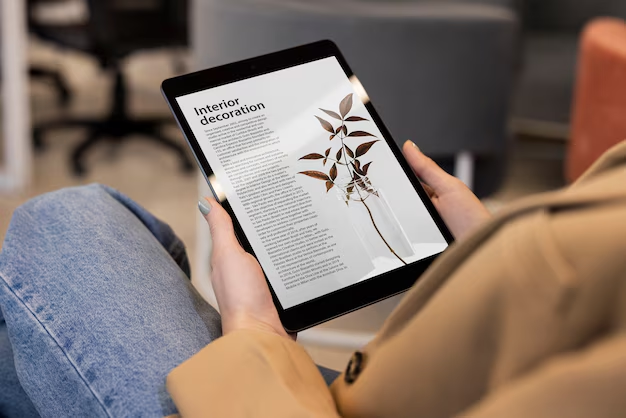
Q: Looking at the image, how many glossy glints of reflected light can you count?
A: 2